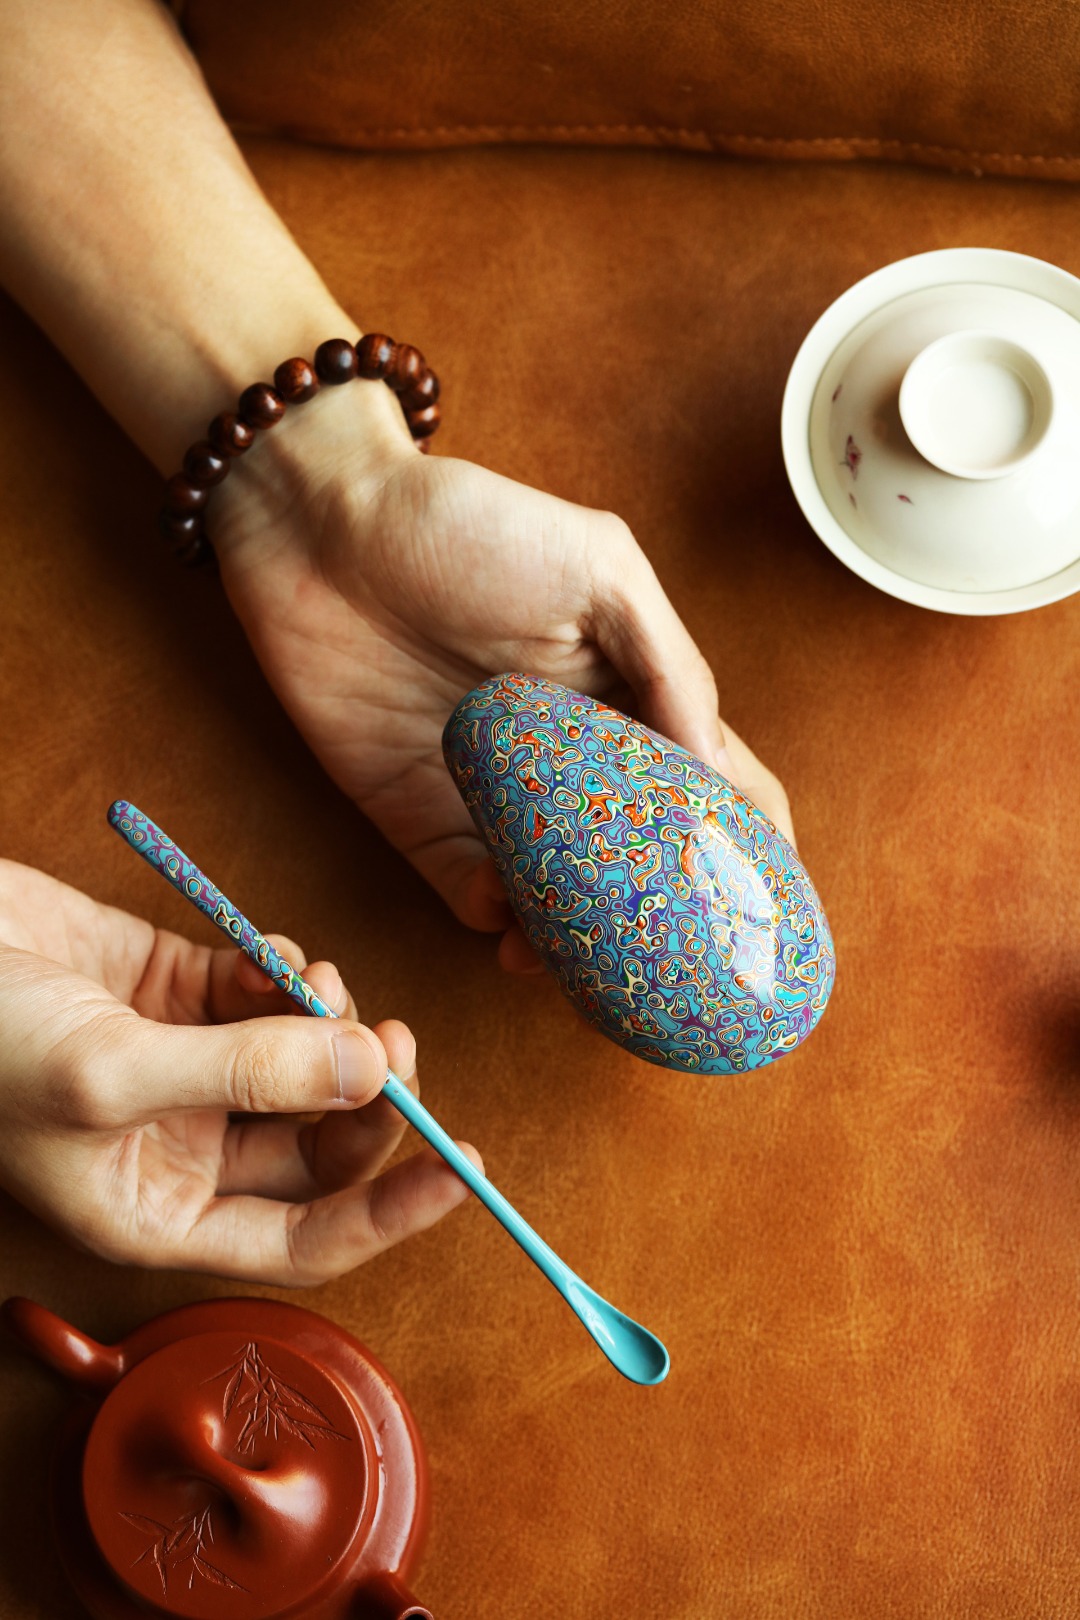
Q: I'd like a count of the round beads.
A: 13